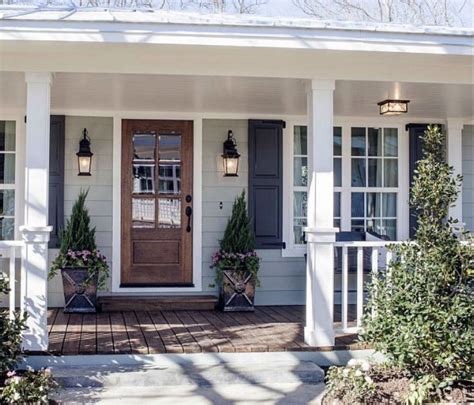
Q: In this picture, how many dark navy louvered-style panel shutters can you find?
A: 3